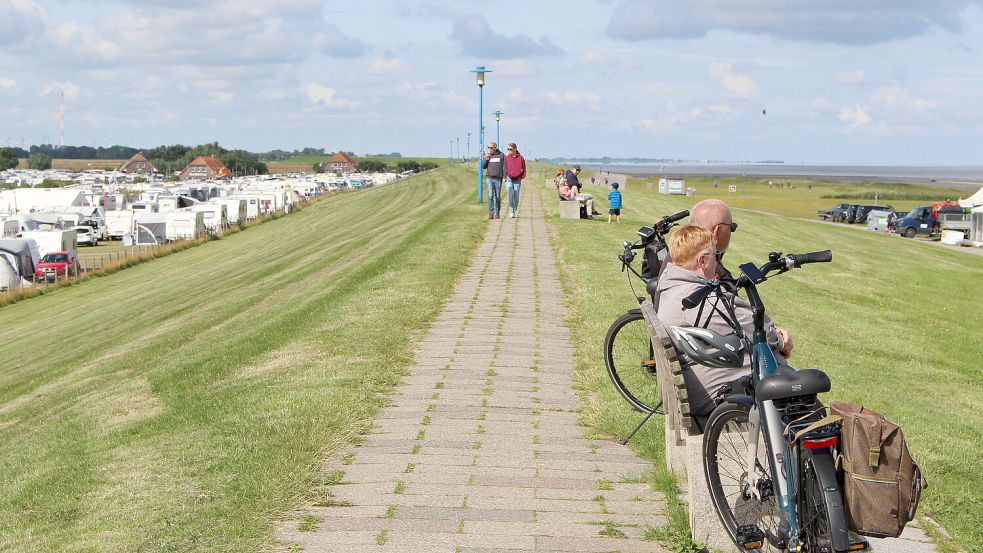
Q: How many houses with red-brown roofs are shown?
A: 3